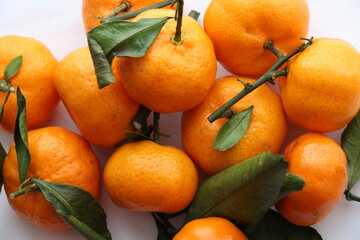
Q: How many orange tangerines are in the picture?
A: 11